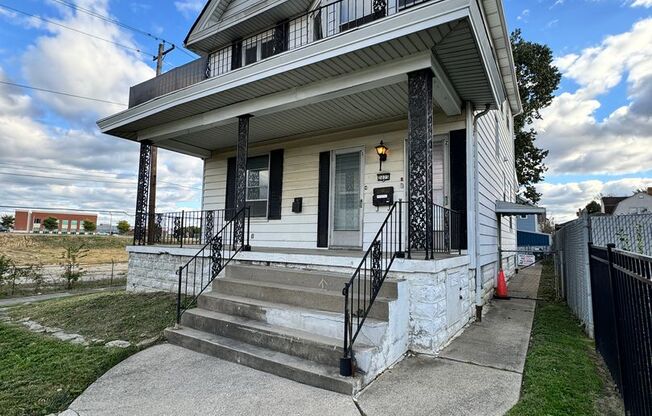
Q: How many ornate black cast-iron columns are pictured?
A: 3